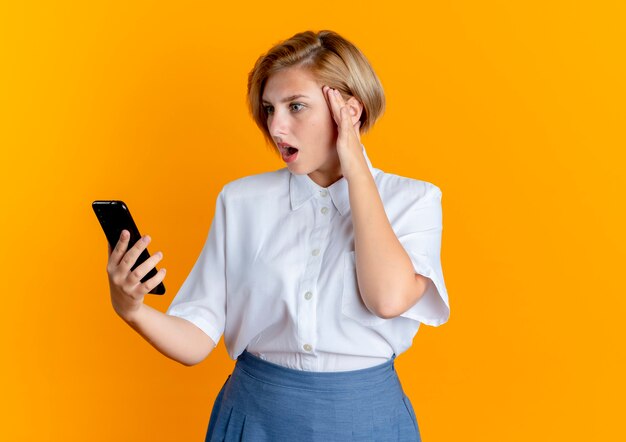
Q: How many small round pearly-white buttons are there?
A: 5